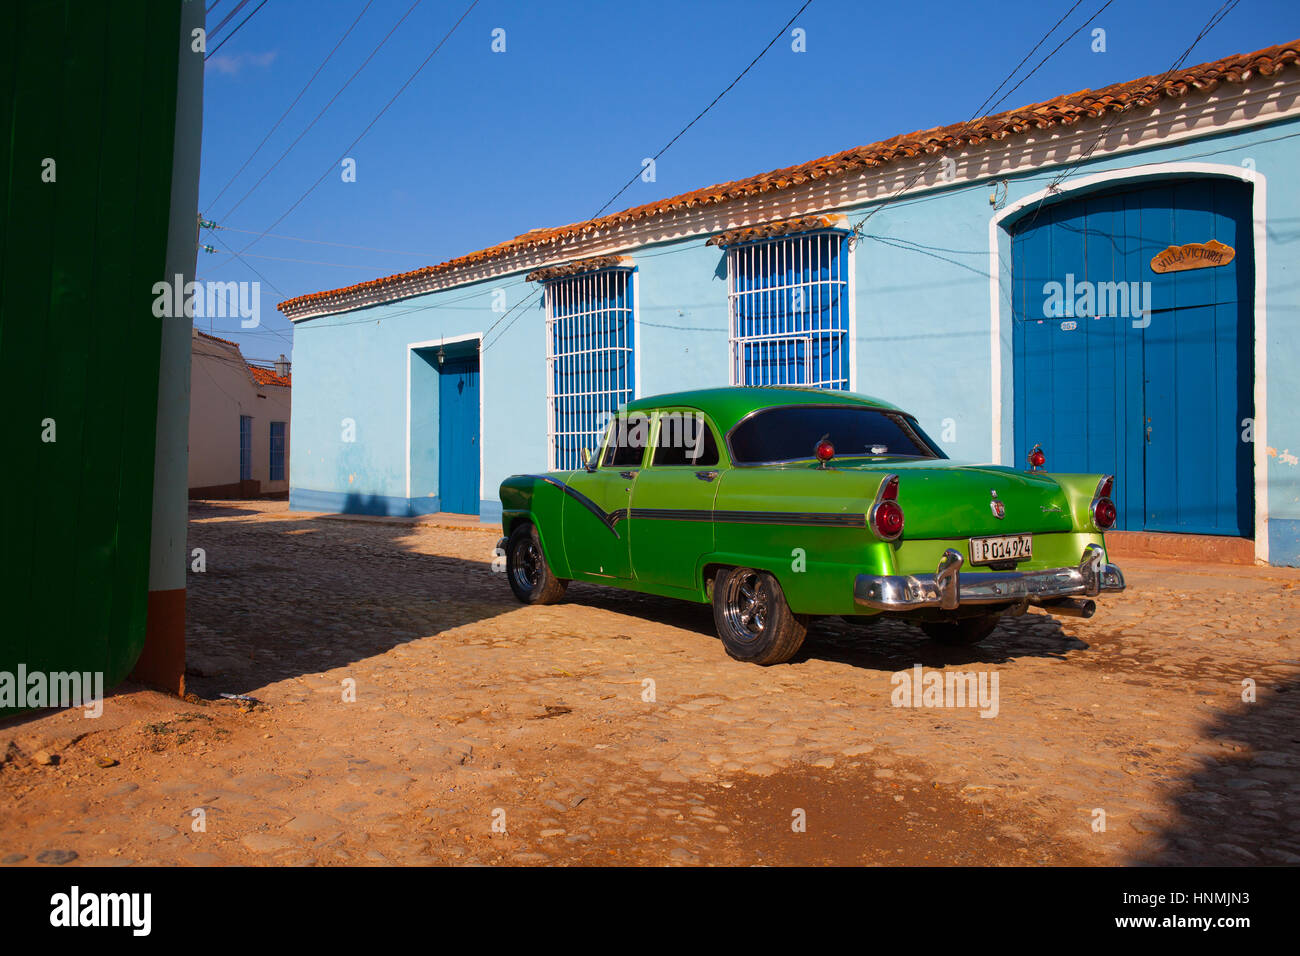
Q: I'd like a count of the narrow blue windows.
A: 2